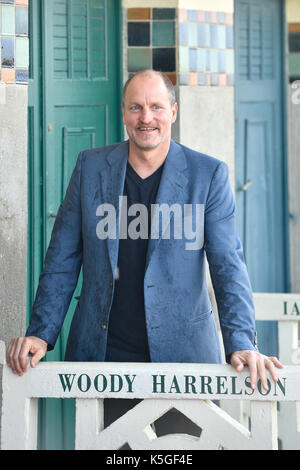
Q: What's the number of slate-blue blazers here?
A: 1